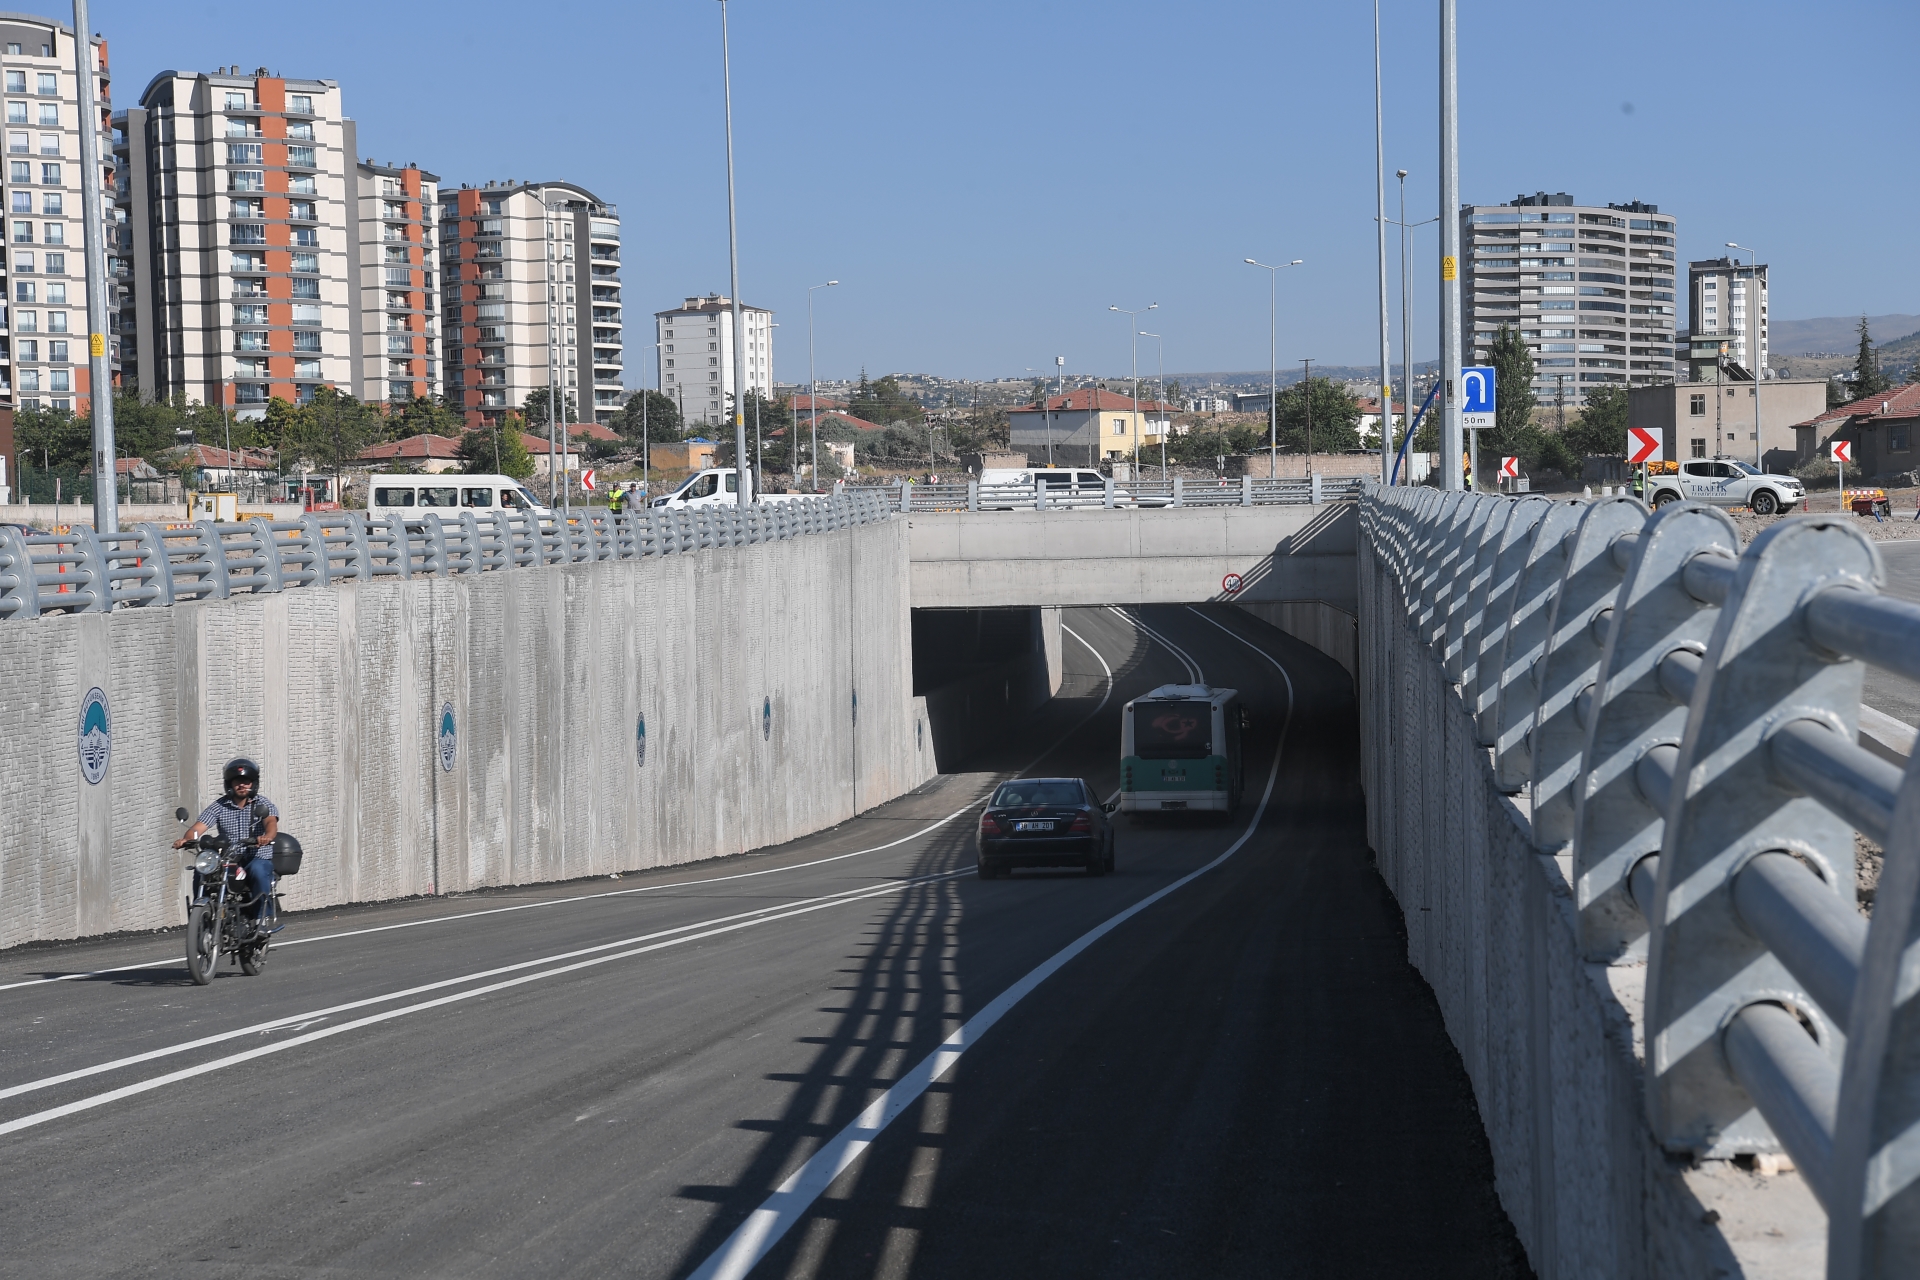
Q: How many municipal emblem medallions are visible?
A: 6